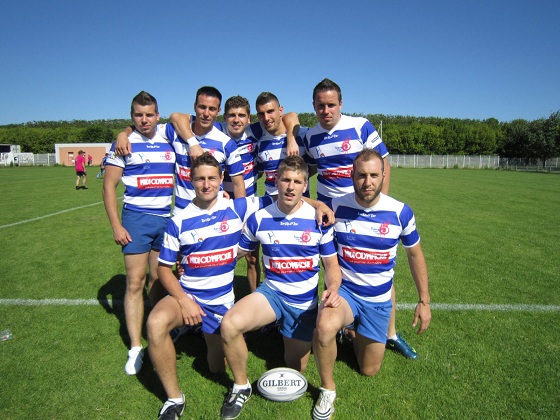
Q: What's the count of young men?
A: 8